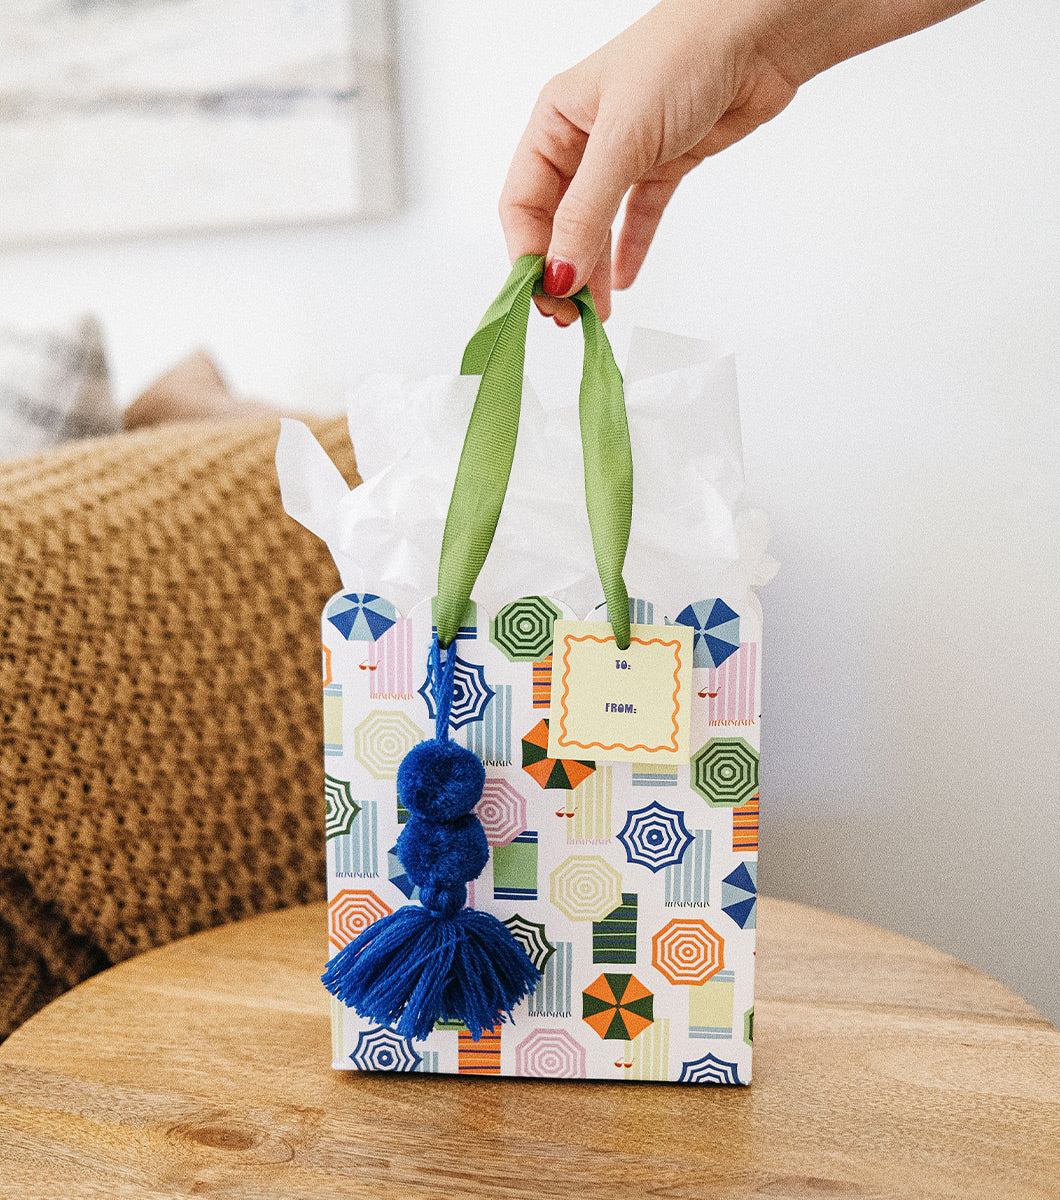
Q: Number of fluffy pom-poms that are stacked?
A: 2